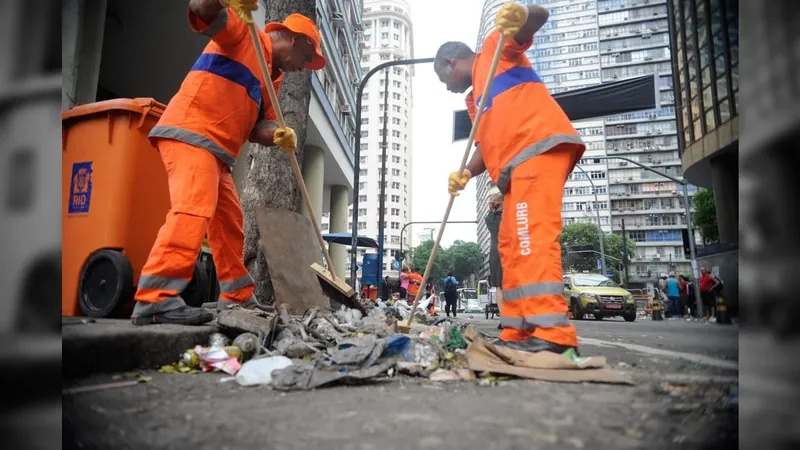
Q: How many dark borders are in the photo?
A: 2